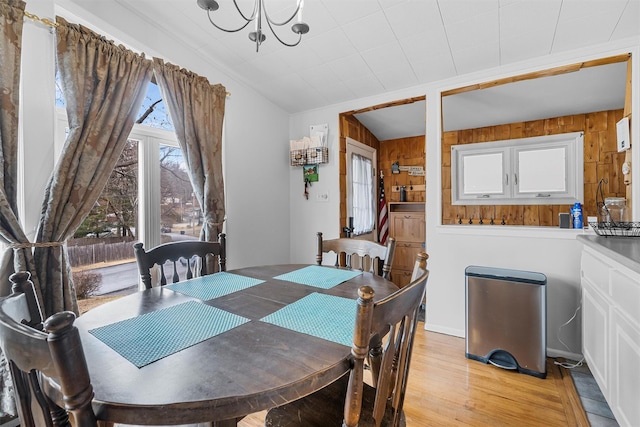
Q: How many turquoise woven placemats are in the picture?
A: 4